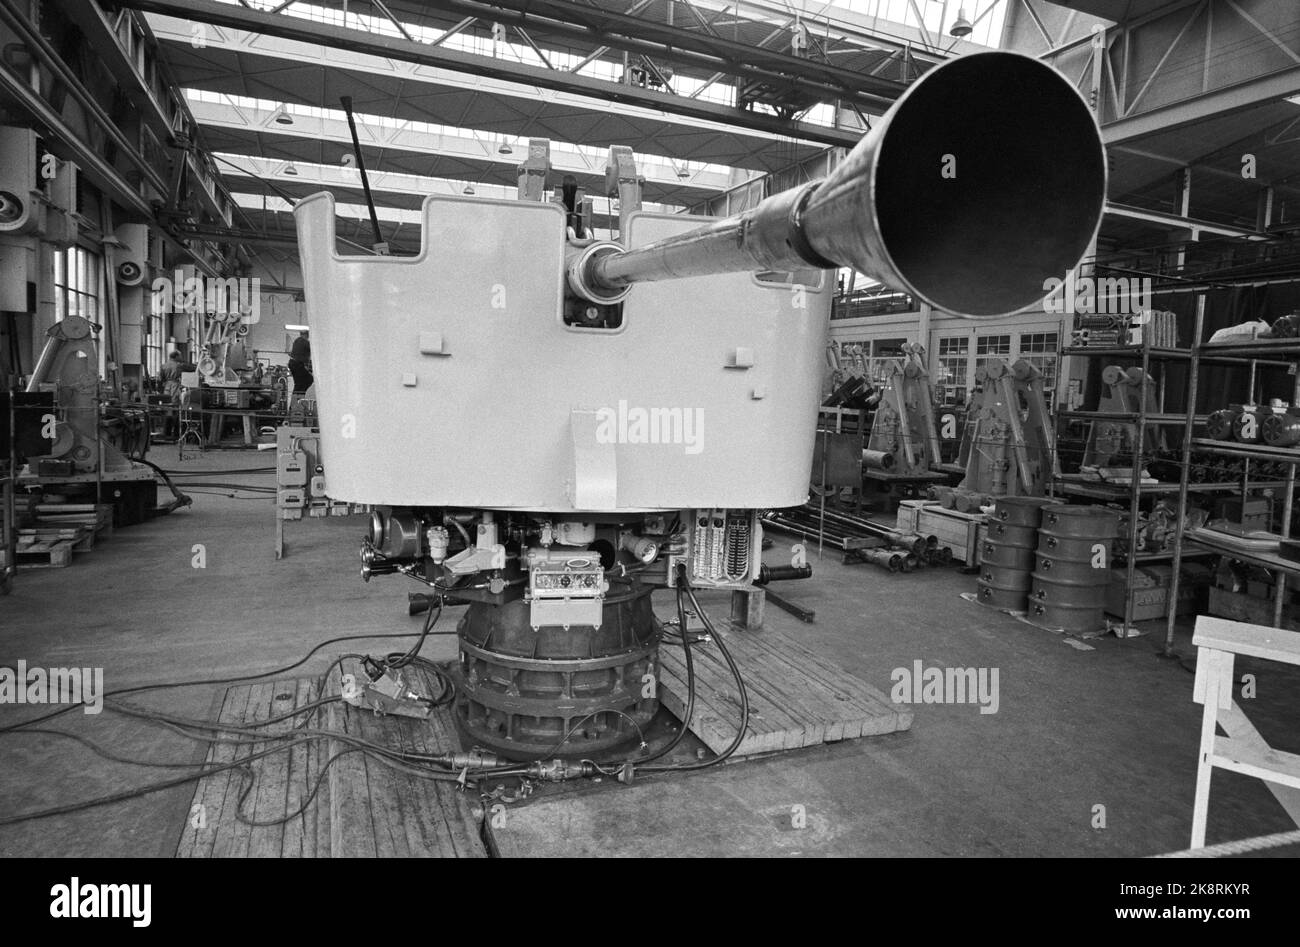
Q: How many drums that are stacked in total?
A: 10